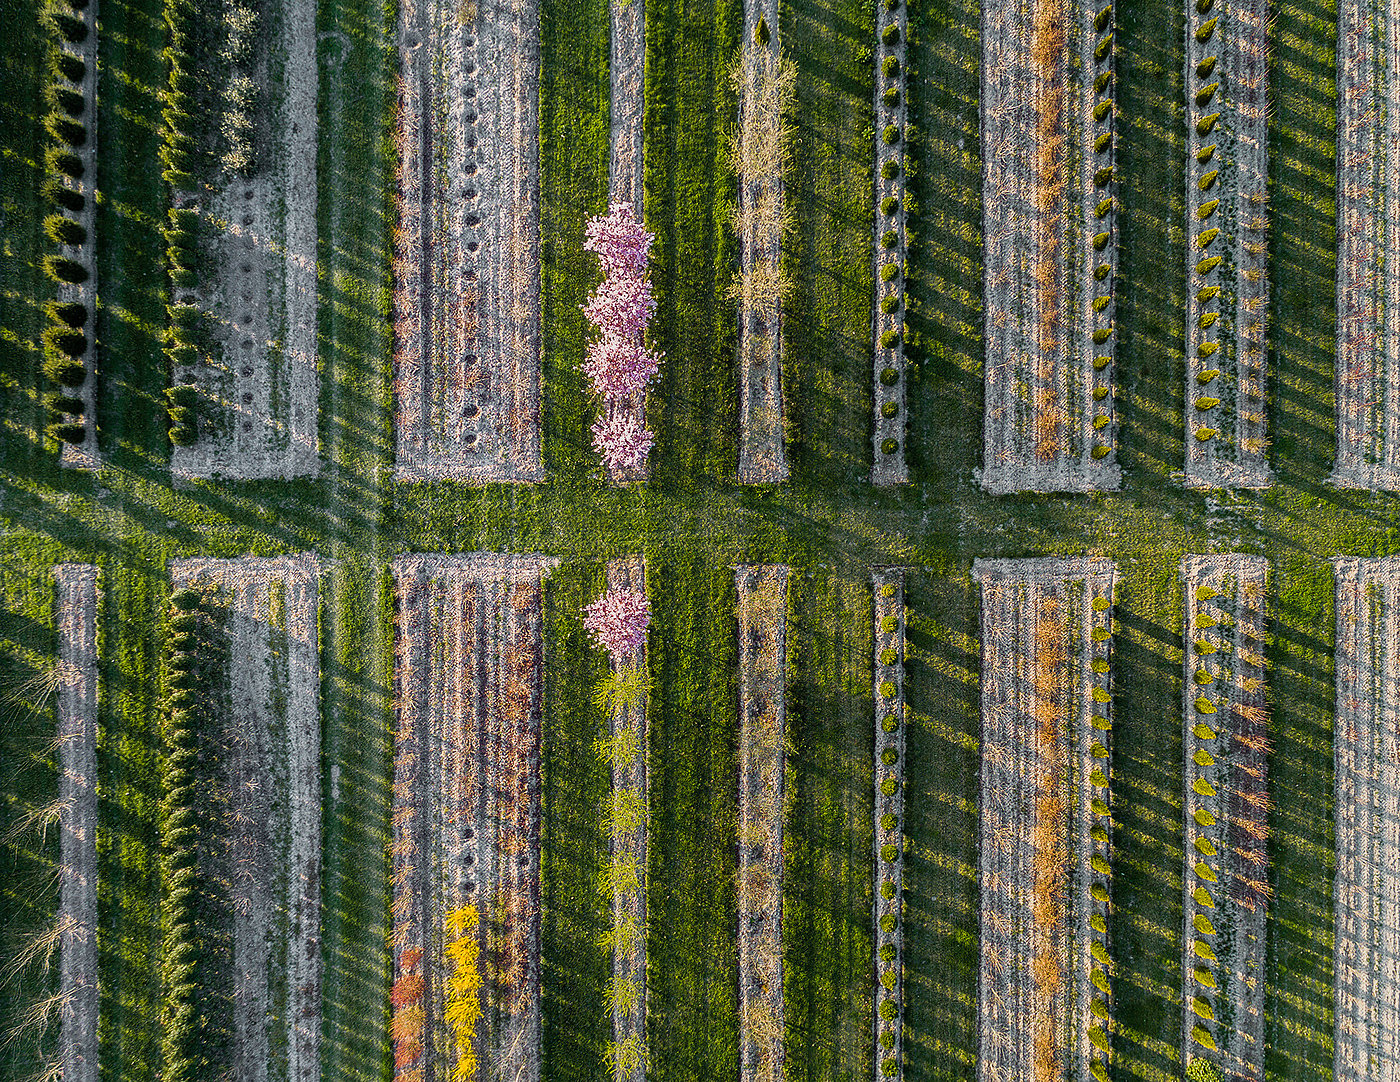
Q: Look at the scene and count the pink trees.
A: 5